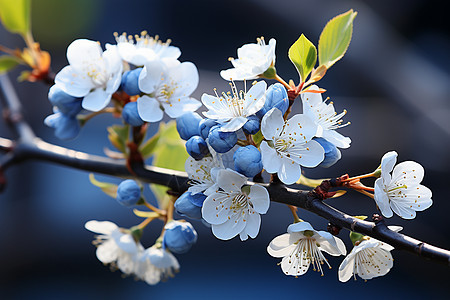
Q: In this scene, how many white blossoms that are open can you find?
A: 14